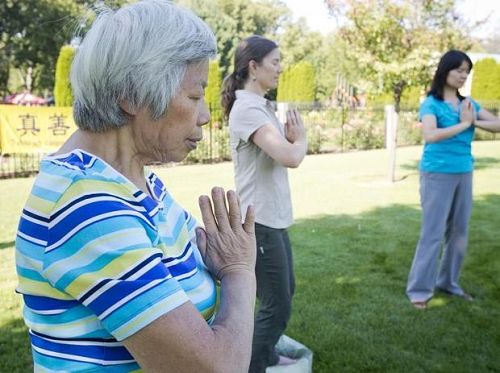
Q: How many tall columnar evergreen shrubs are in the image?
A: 4